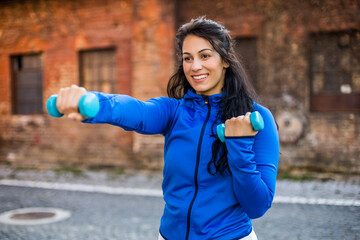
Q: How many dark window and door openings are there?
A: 4